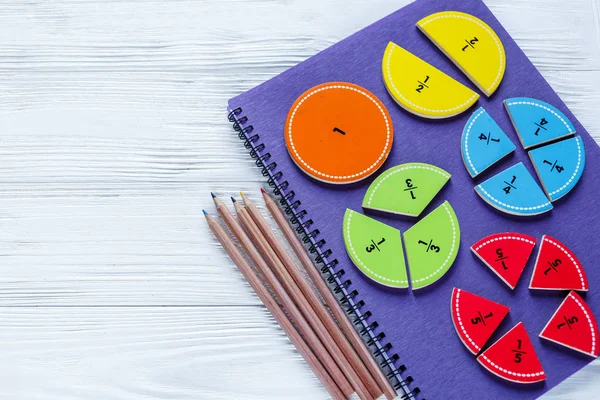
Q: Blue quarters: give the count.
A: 4